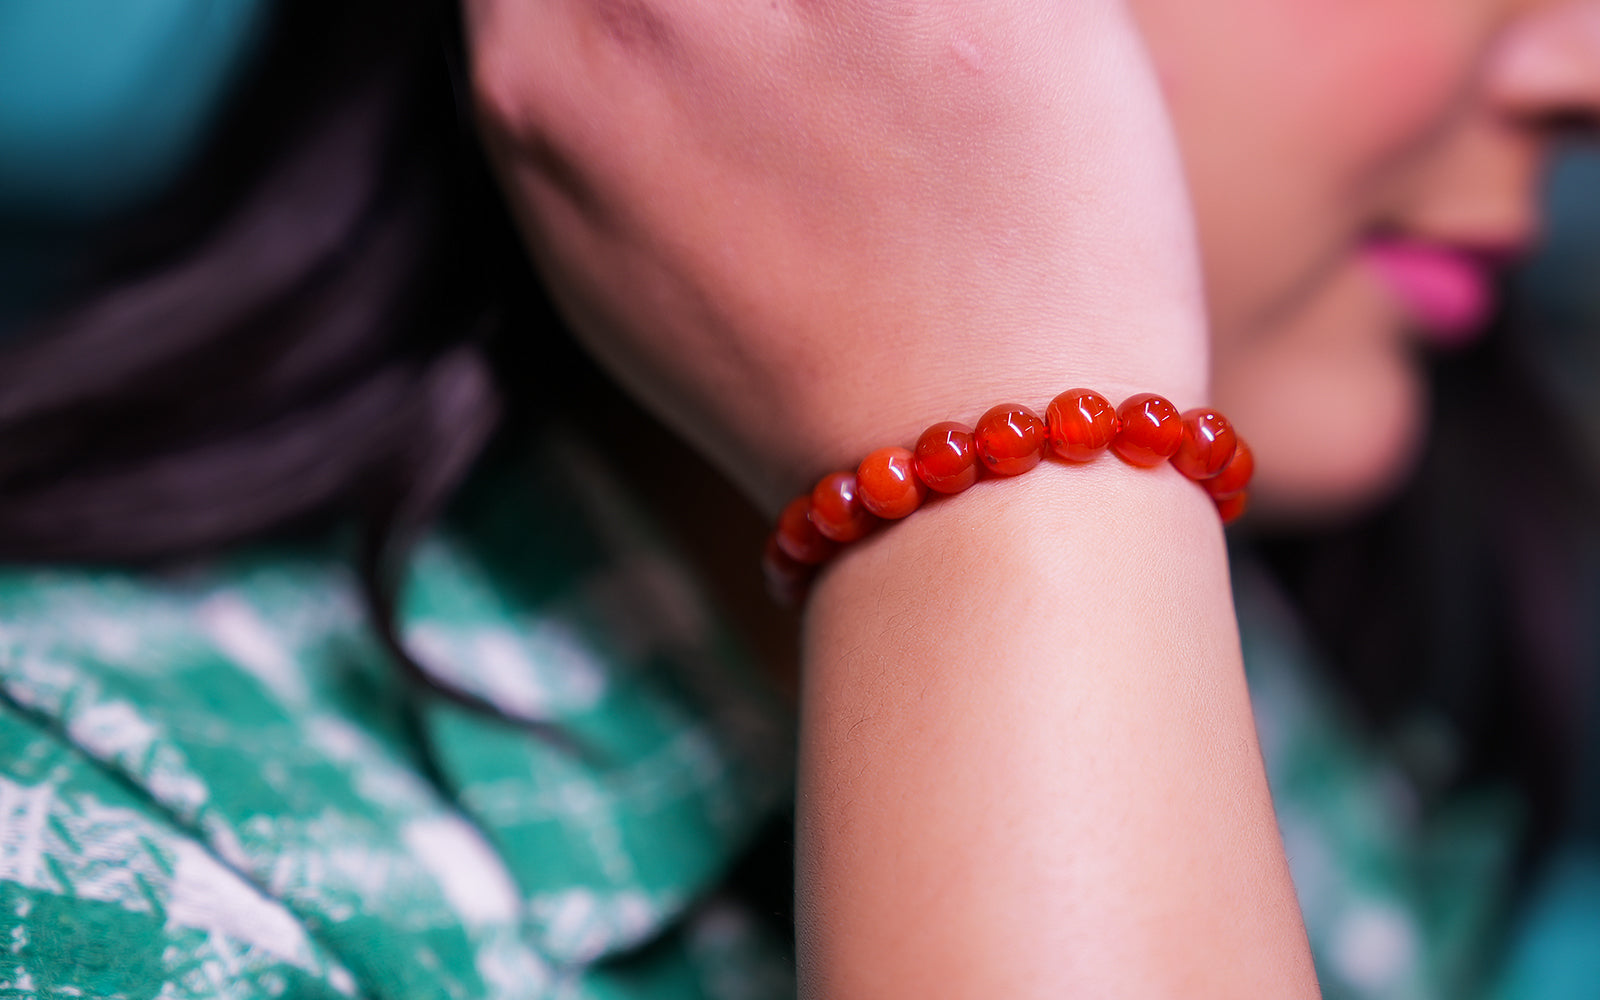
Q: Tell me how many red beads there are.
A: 11